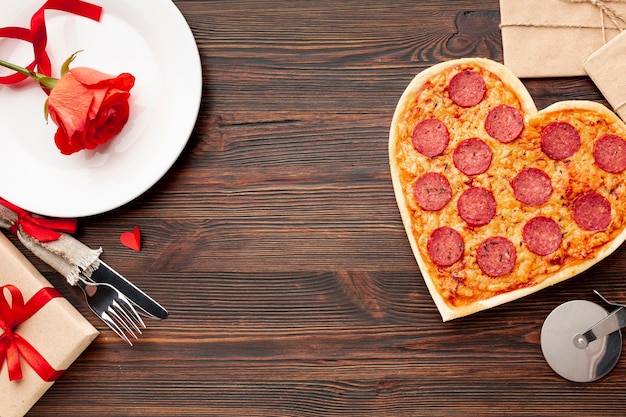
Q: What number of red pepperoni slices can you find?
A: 13